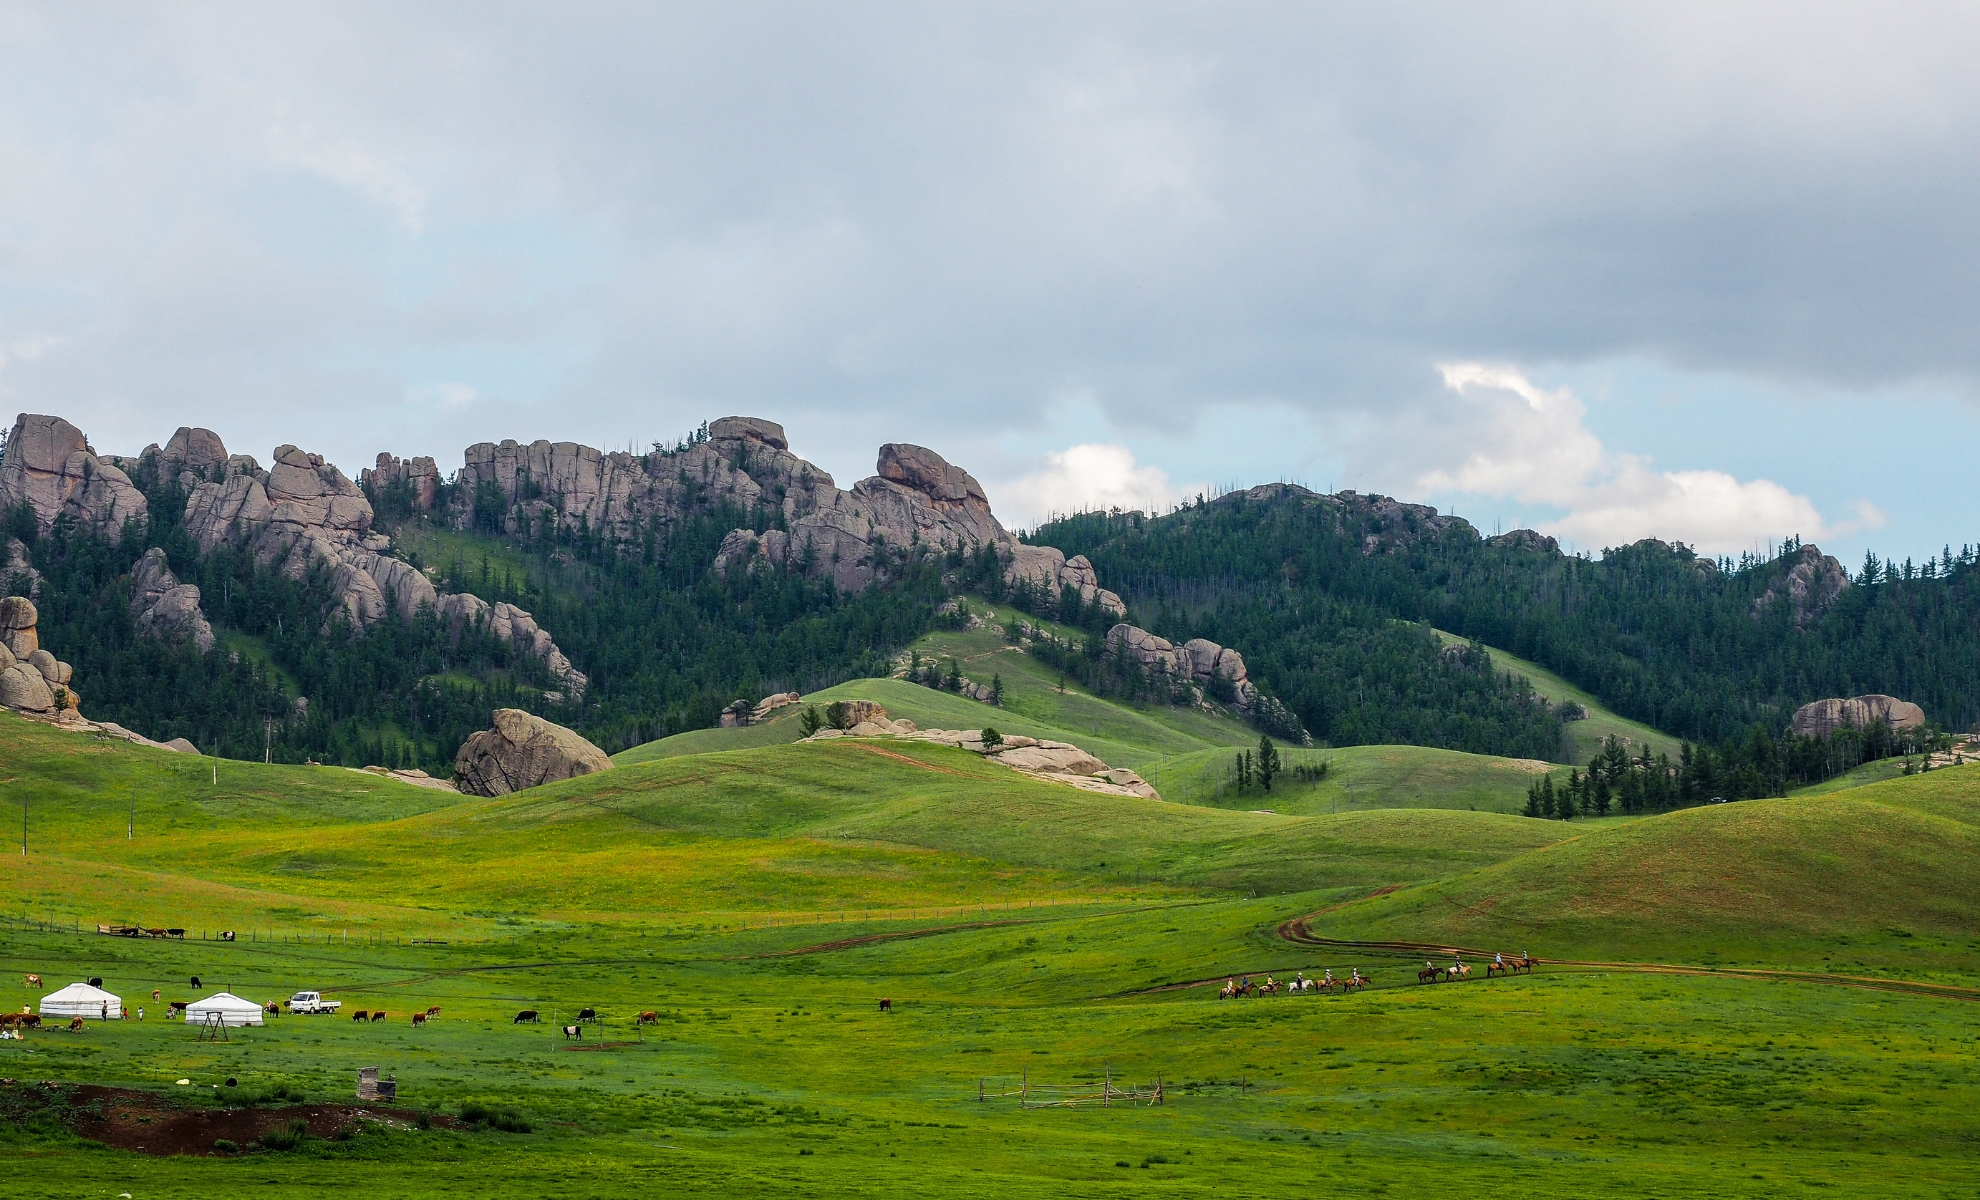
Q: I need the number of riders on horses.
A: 10